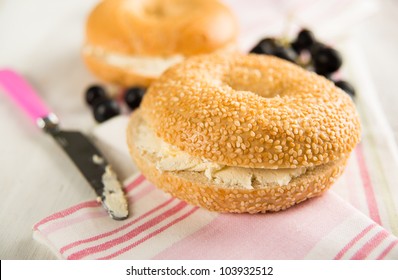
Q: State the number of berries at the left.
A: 3